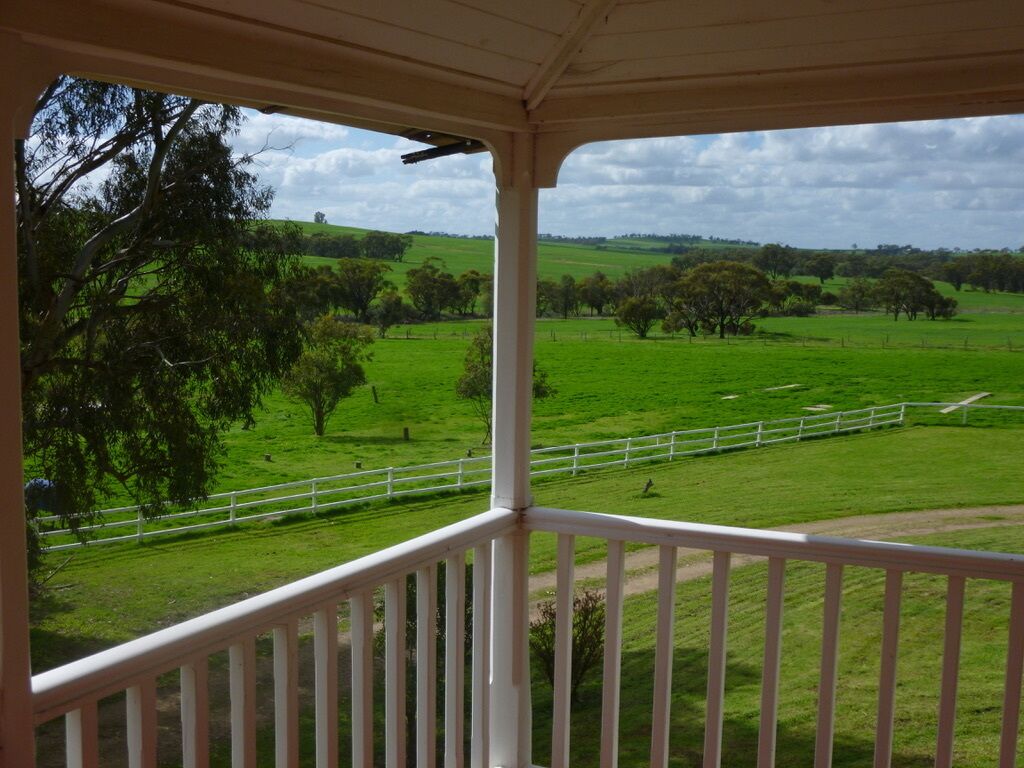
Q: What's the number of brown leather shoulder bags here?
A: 0